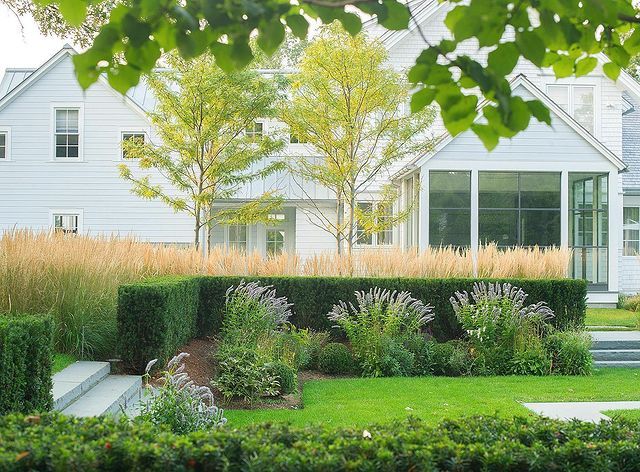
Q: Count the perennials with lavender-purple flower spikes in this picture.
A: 4